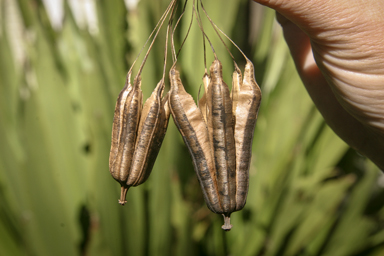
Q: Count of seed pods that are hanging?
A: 2